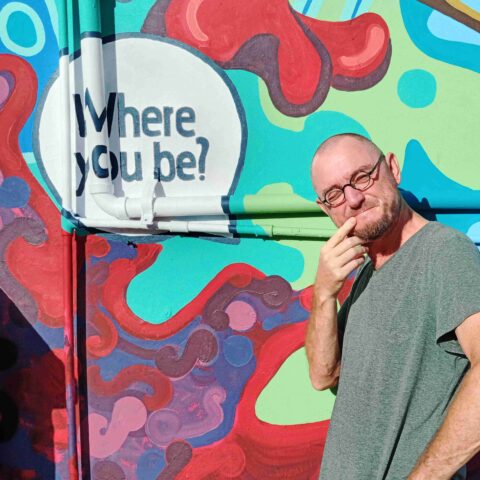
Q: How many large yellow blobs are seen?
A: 0